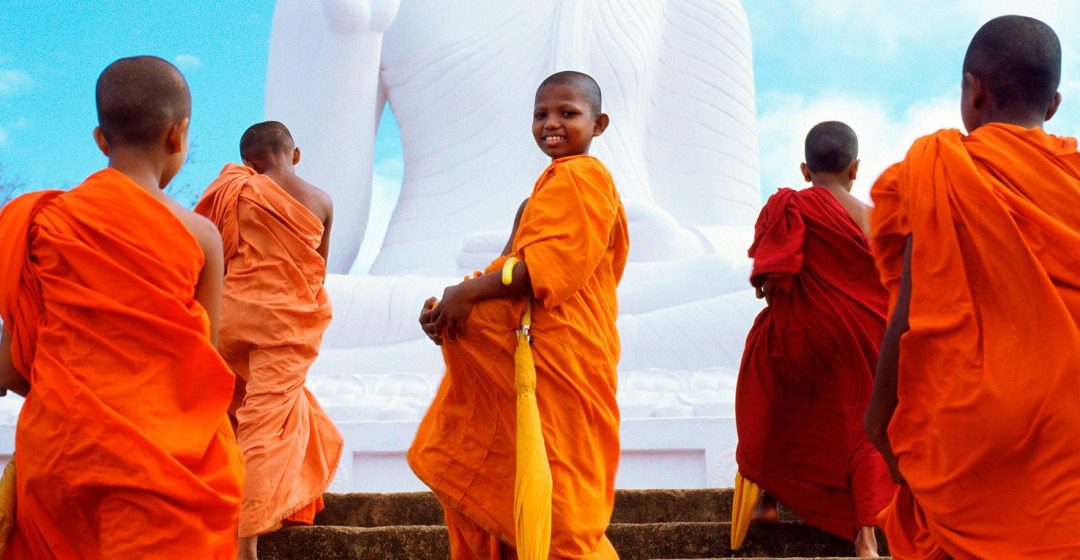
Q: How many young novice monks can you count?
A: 5